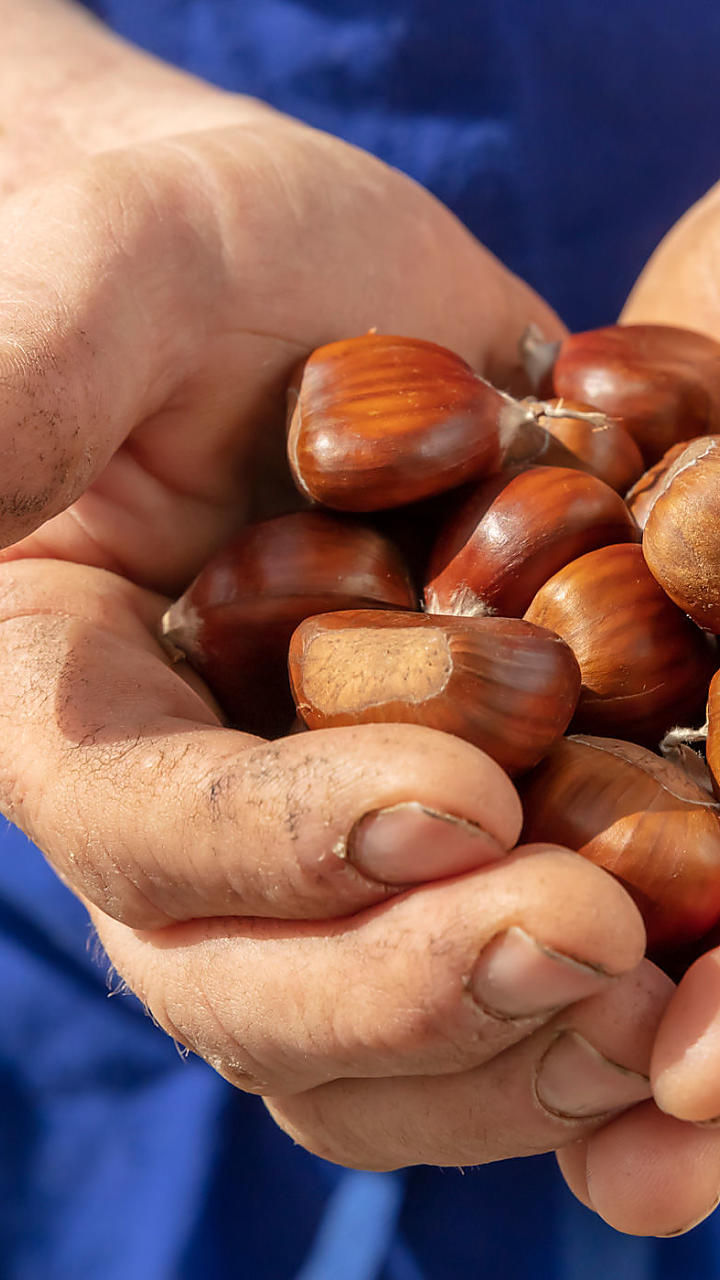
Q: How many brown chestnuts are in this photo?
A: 10